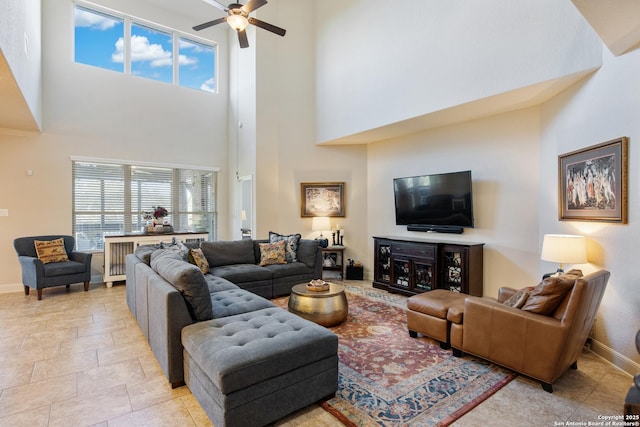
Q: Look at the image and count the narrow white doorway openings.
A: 1